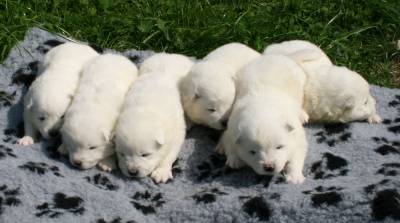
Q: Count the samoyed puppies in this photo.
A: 6